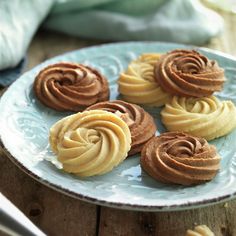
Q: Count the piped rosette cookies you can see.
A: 7